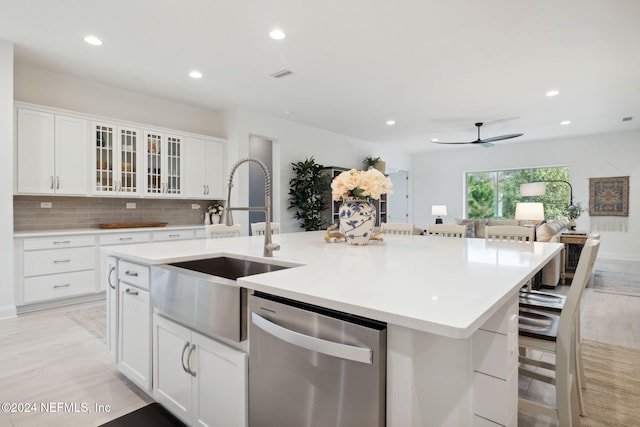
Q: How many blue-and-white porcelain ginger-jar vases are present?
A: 1